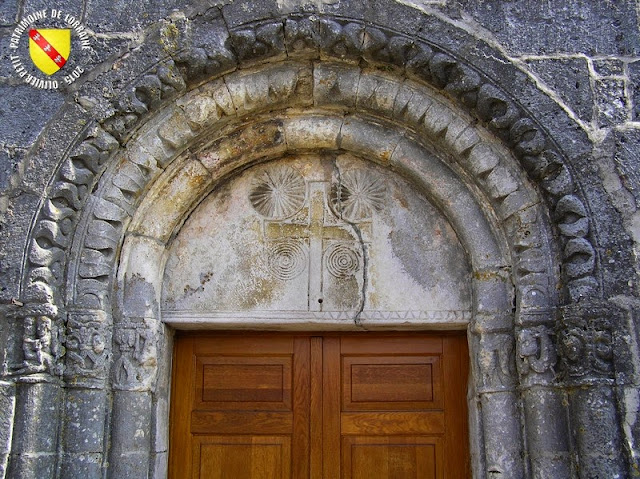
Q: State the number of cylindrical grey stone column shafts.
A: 6